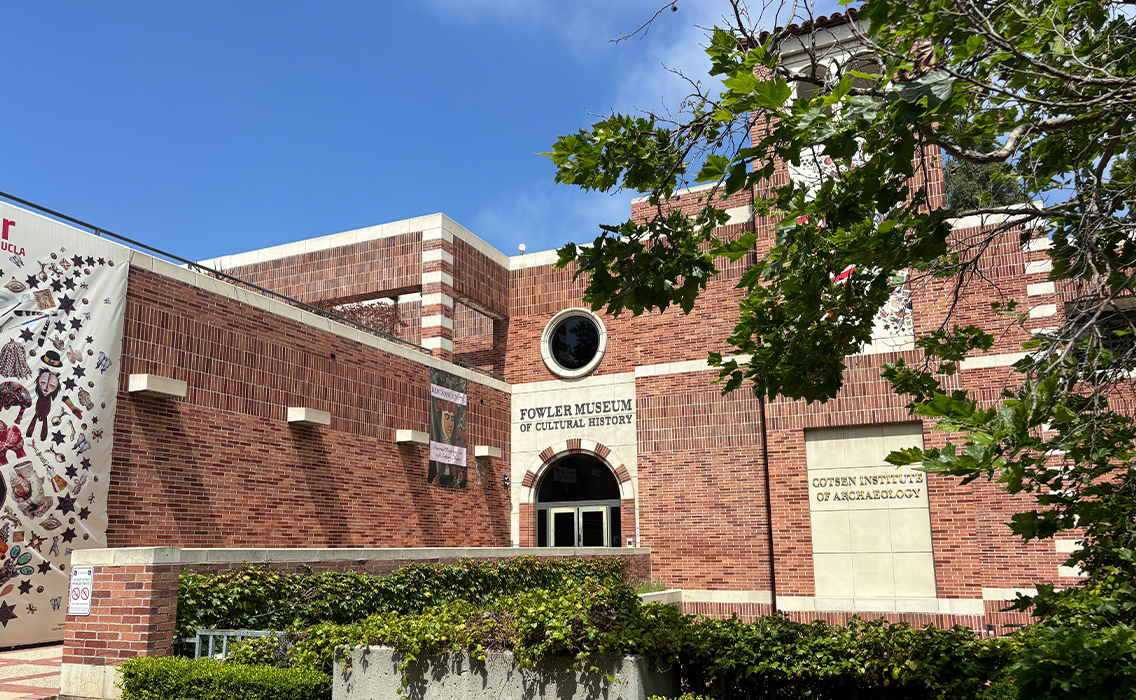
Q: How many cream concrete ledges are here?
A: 4